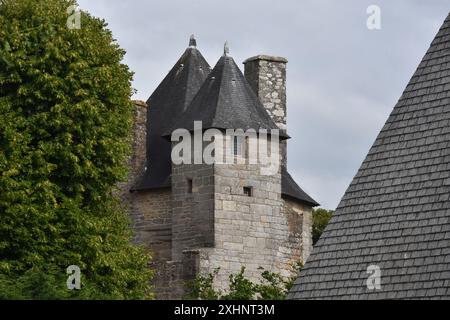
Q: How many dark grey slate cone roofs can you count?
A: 2